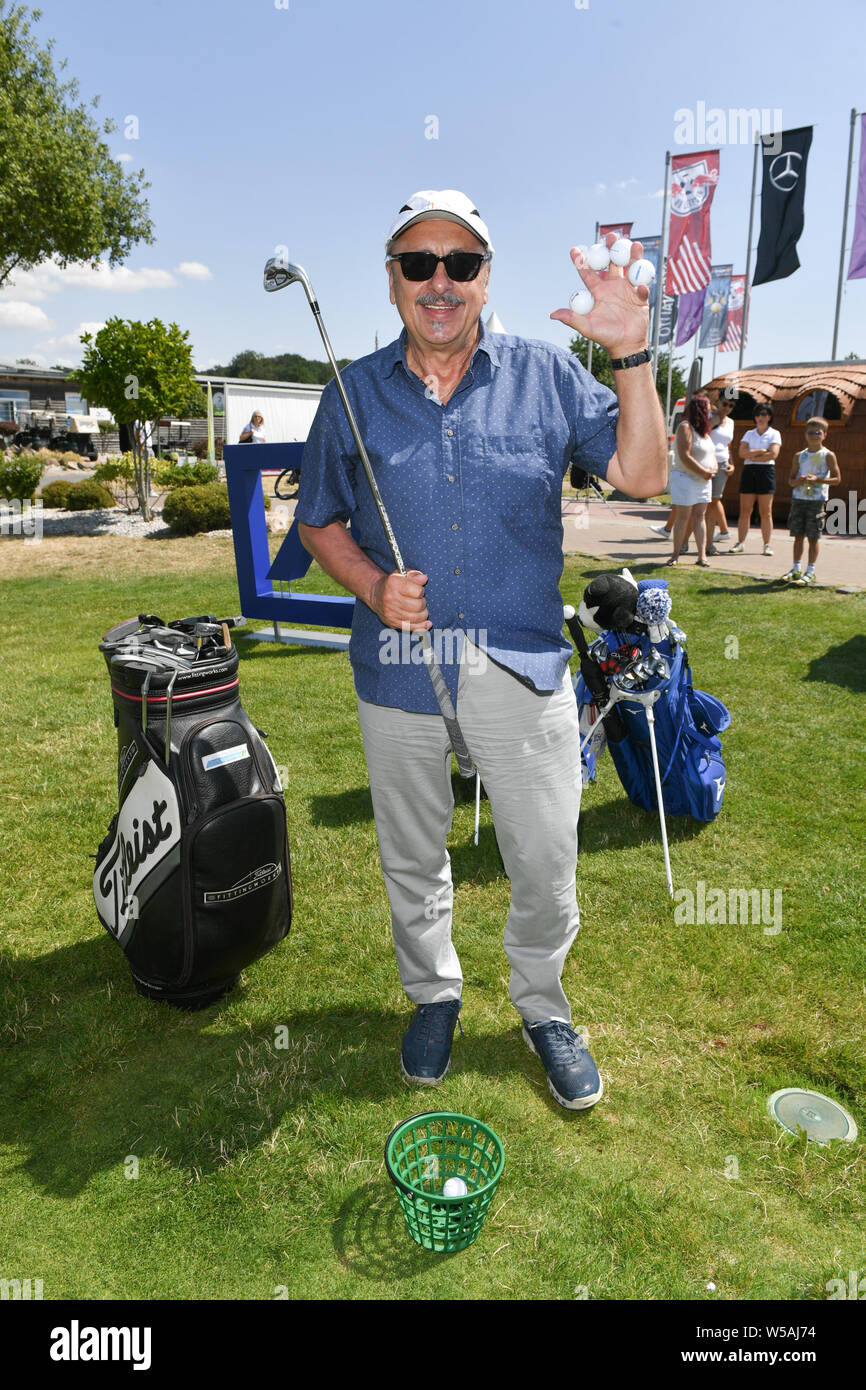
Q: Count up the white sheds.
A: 1